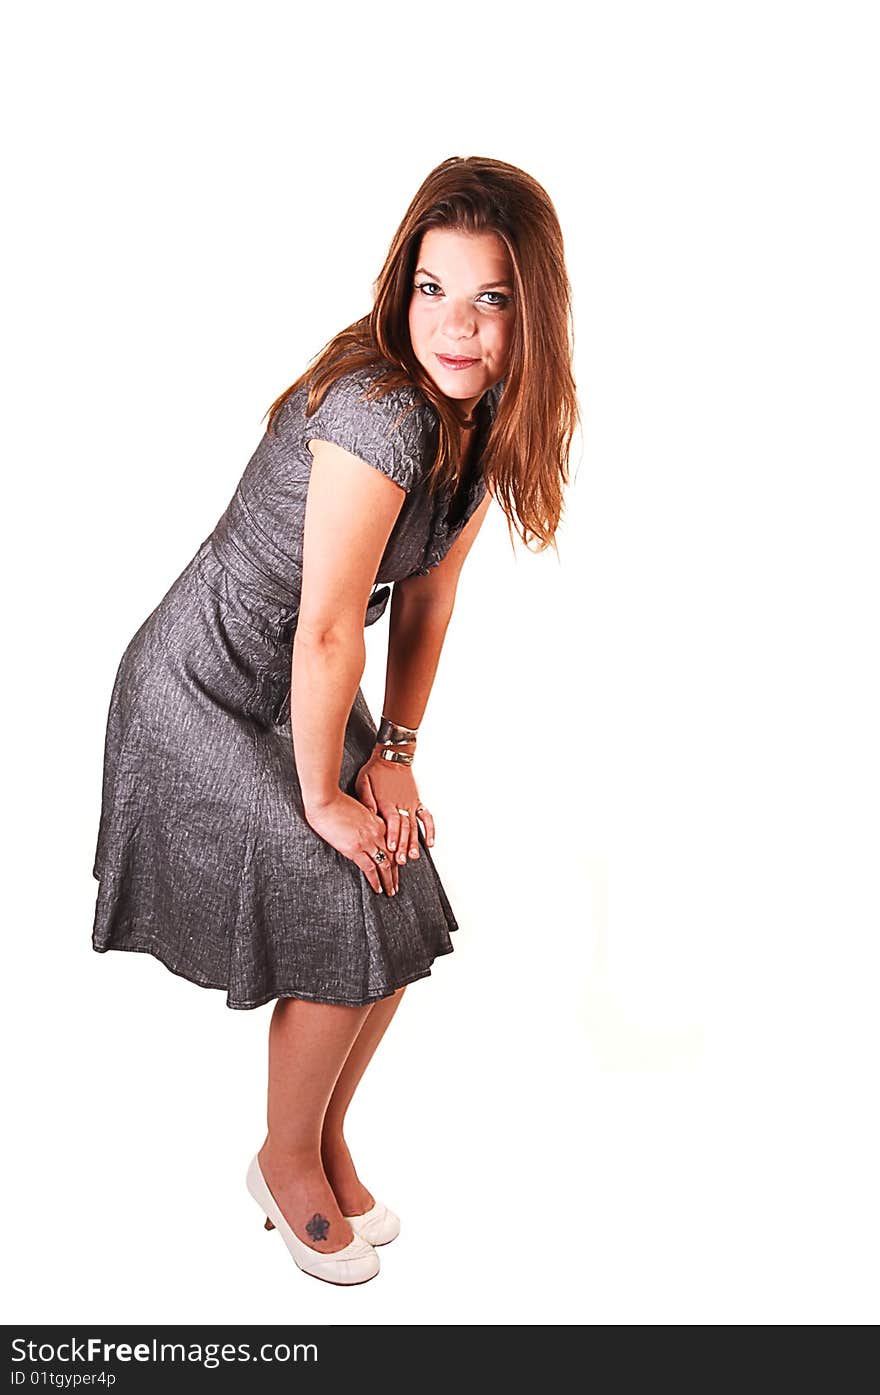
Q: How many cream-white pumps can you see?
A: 2